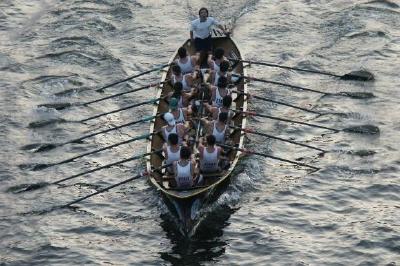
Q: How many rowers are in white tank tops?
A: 13